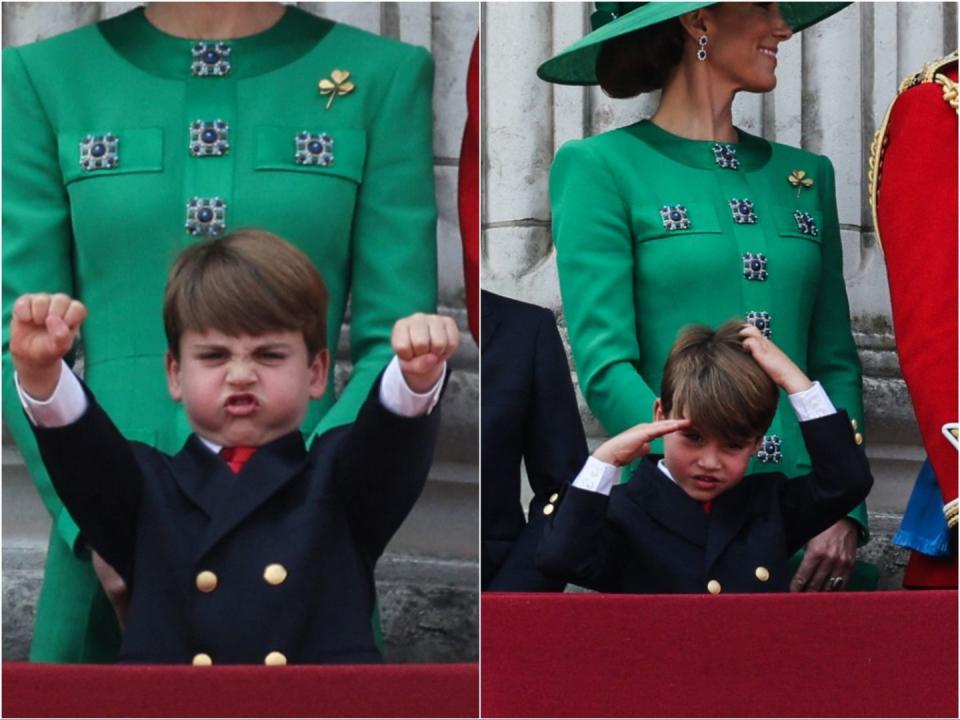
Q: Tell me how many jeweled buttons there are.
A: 12